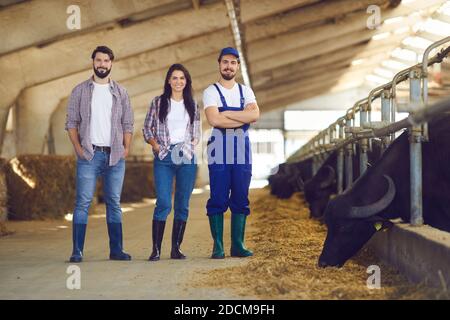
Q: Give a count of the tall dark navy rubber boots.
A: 2